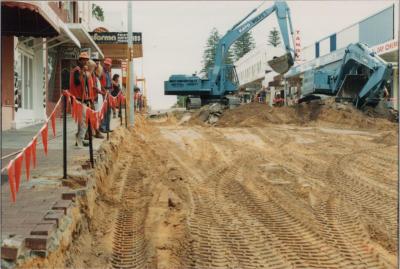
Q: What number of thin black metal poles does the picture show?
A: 5